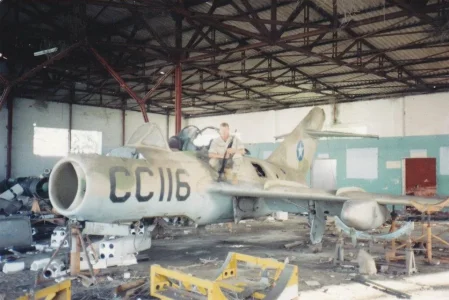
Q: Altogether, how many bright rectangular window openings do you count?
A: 2